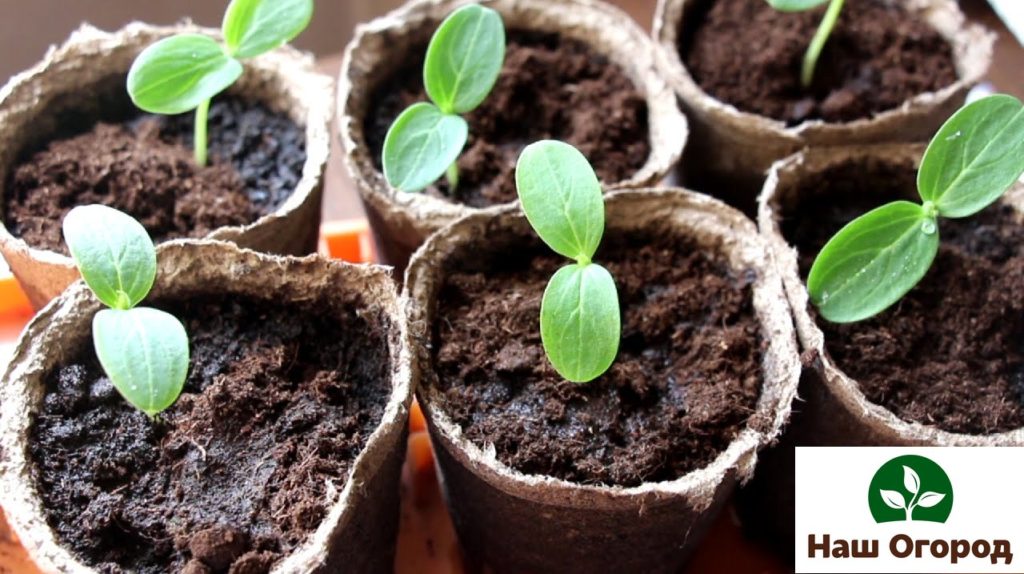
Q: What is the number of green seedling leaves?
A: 11